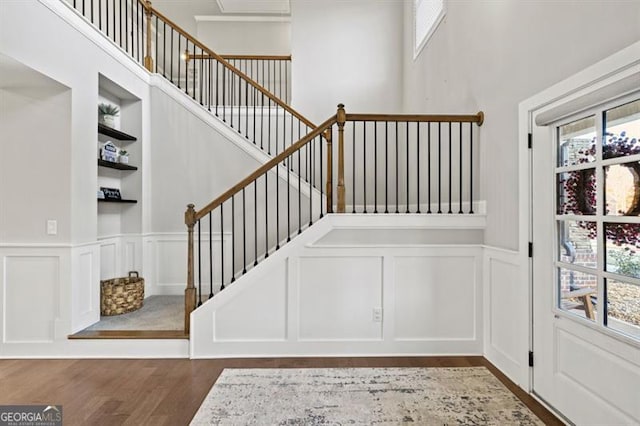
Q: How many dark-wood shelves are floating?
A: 3